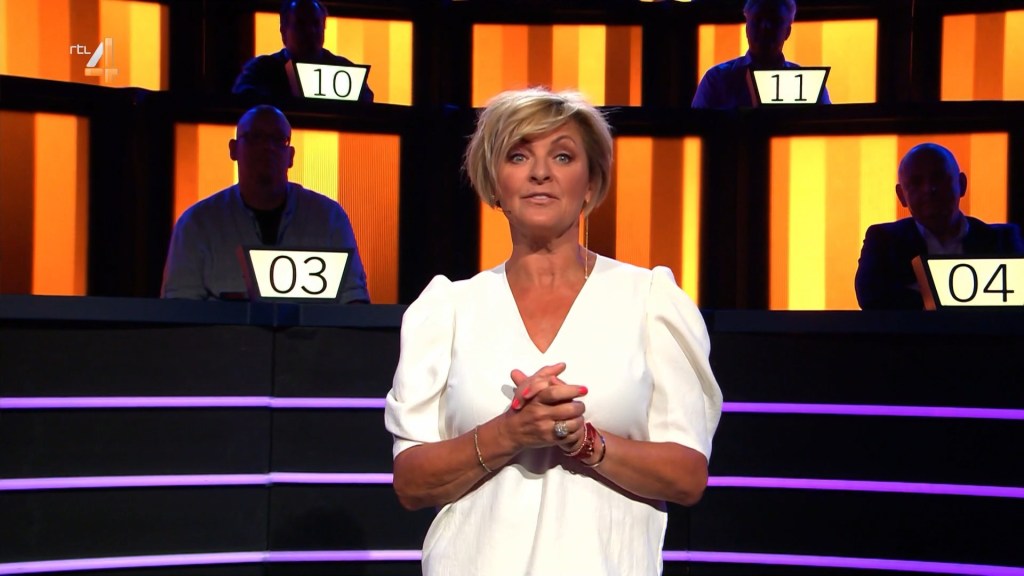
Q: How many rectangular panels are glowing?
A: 9